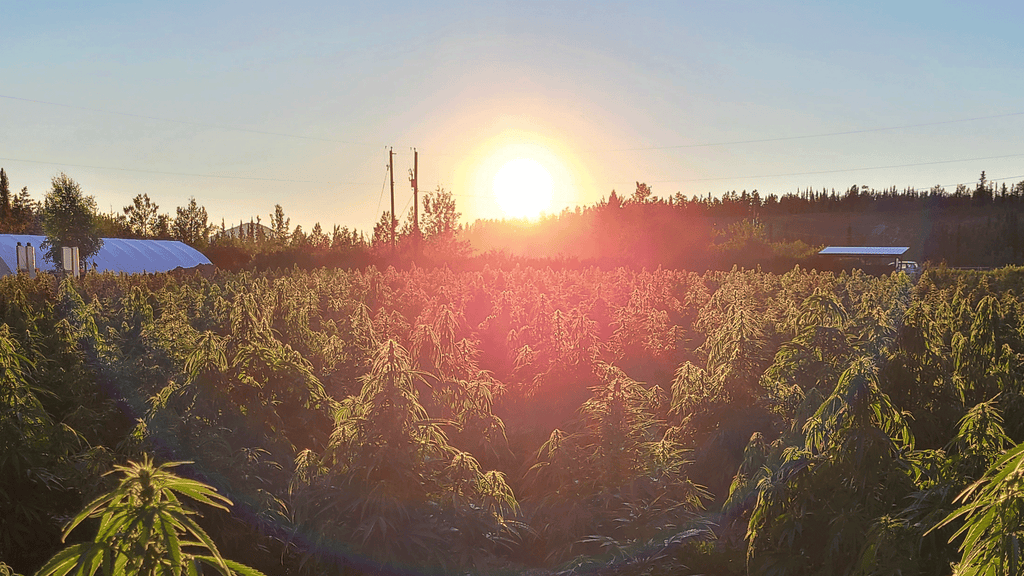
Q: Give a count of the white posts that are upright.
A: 4